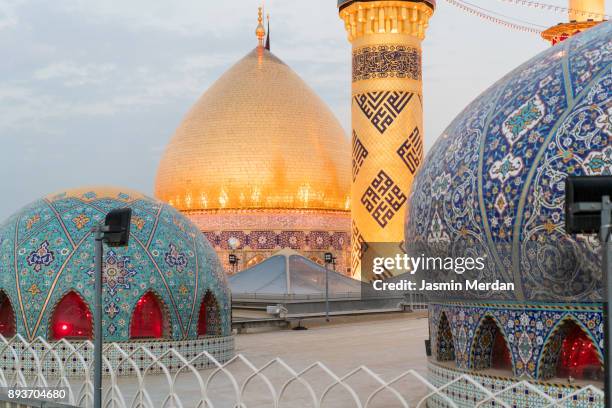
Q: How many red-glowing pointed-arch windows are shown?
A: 6